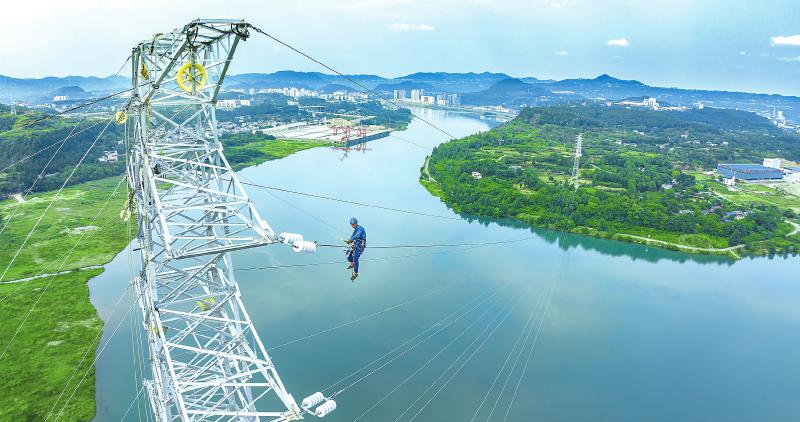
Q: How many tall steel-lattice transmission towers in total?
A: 2